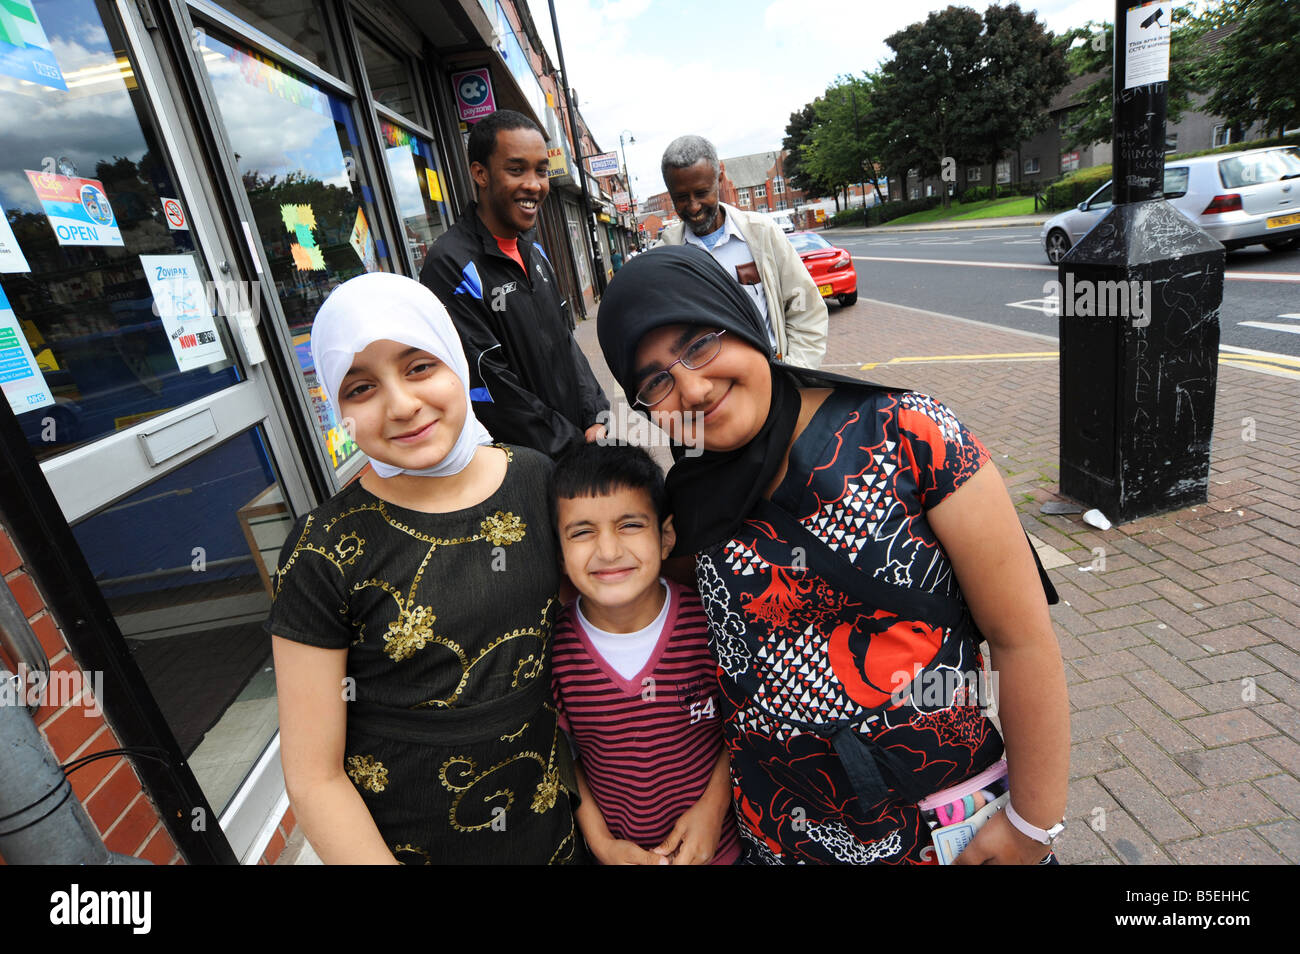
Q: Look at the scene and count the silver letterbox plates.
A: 1